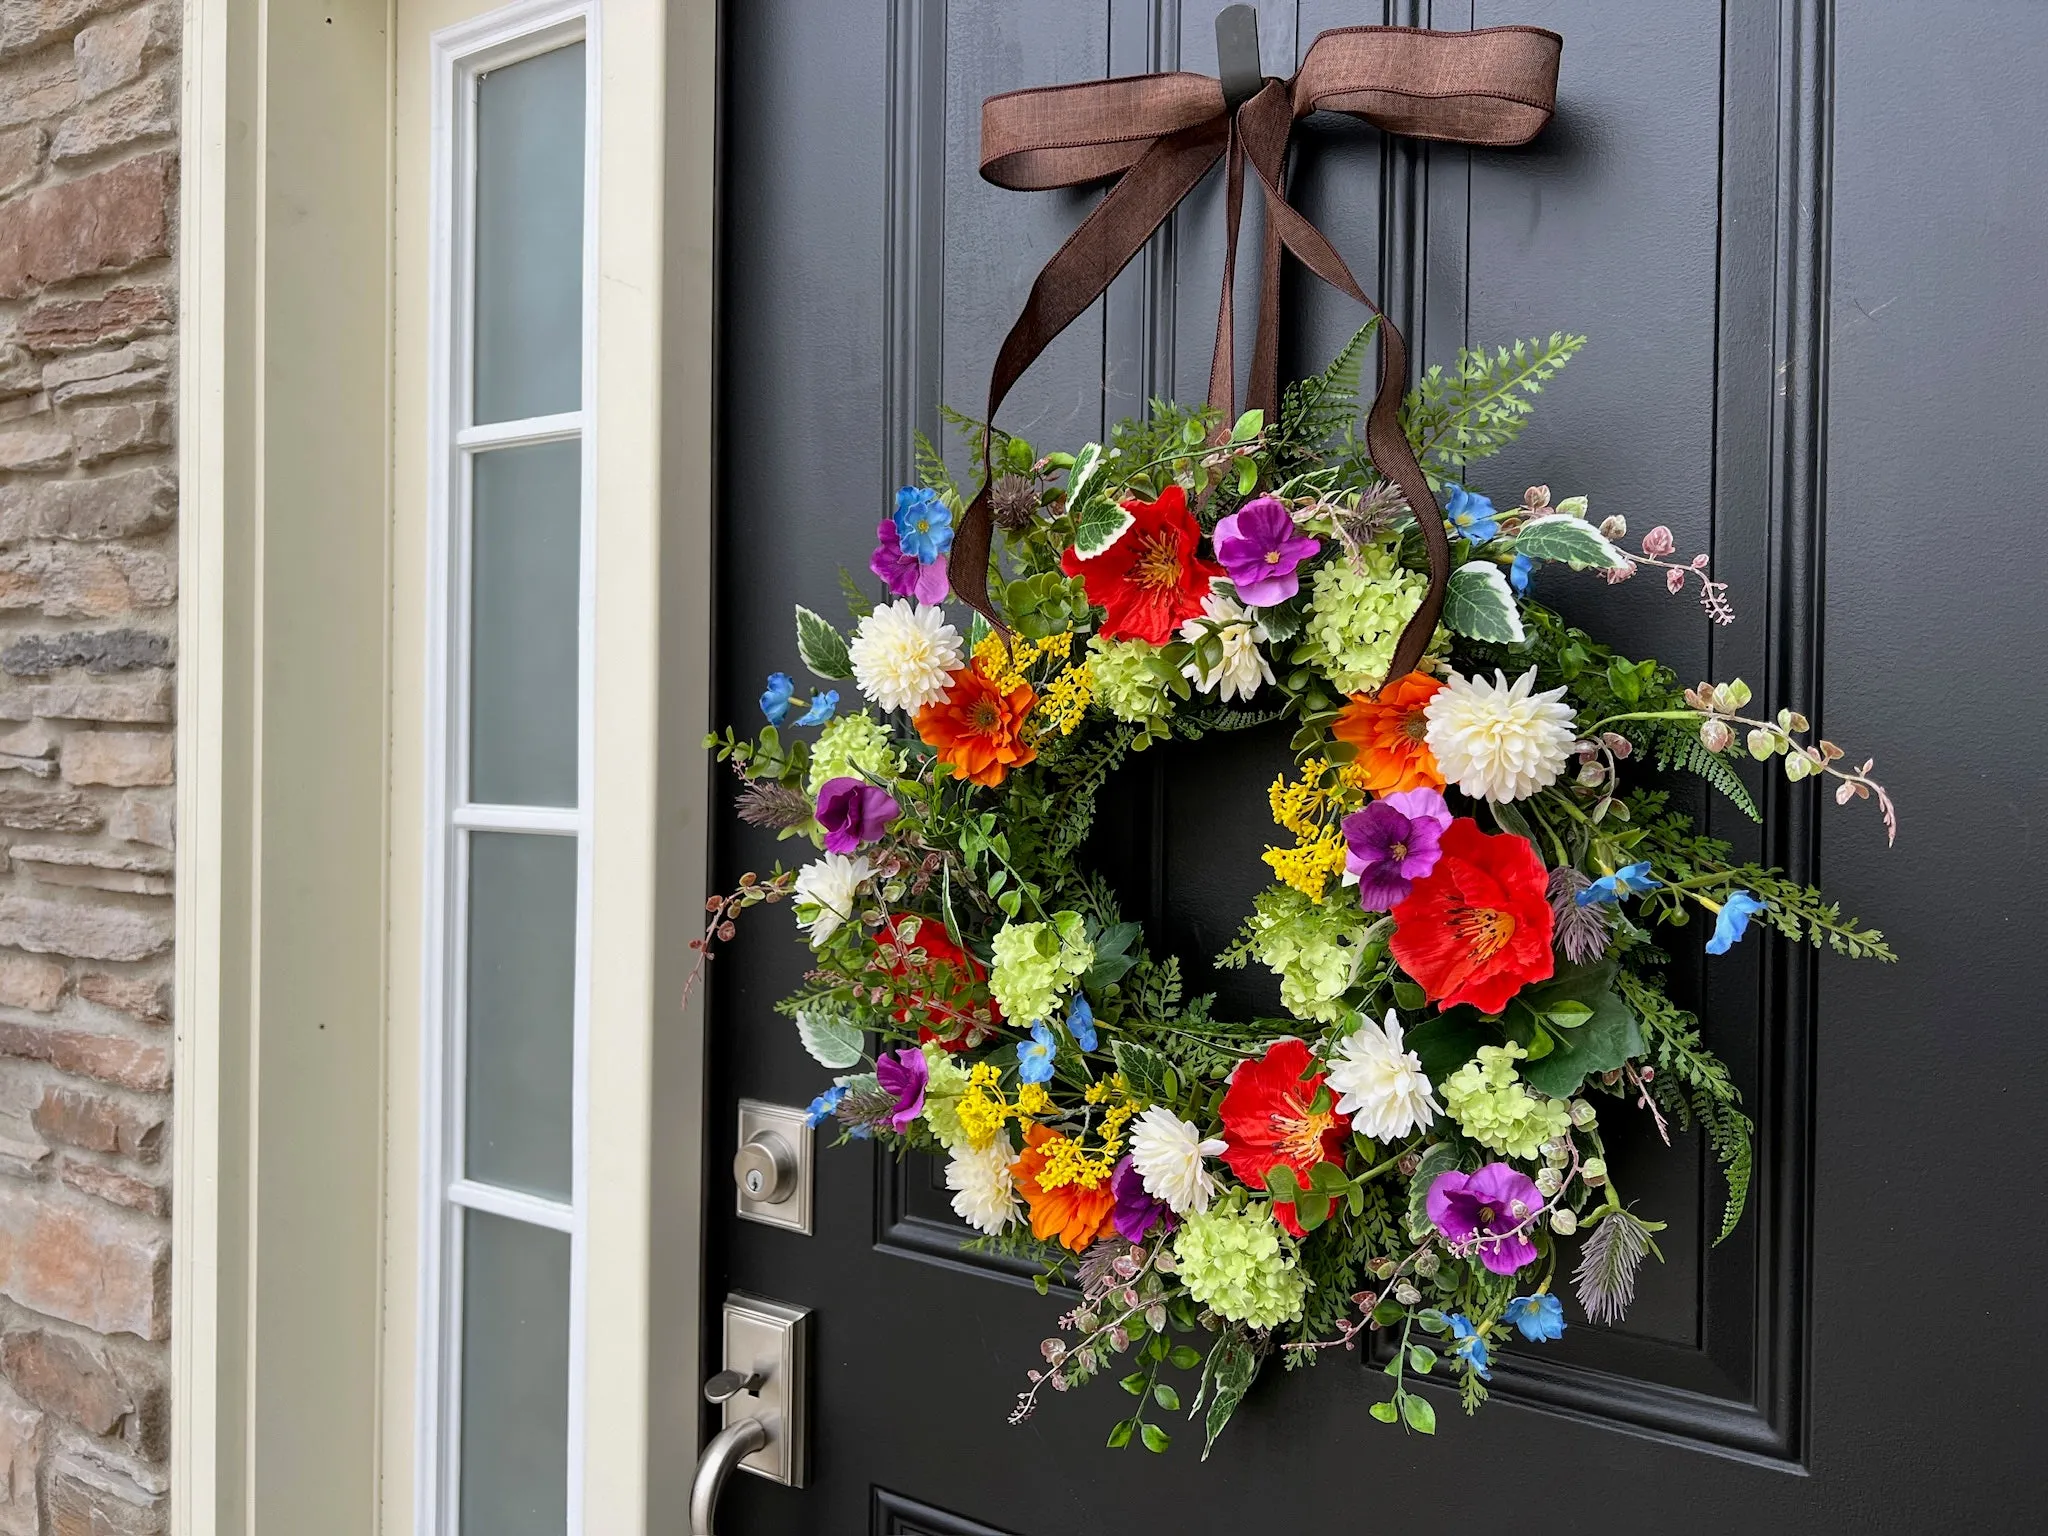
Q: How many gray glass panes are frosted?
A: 4